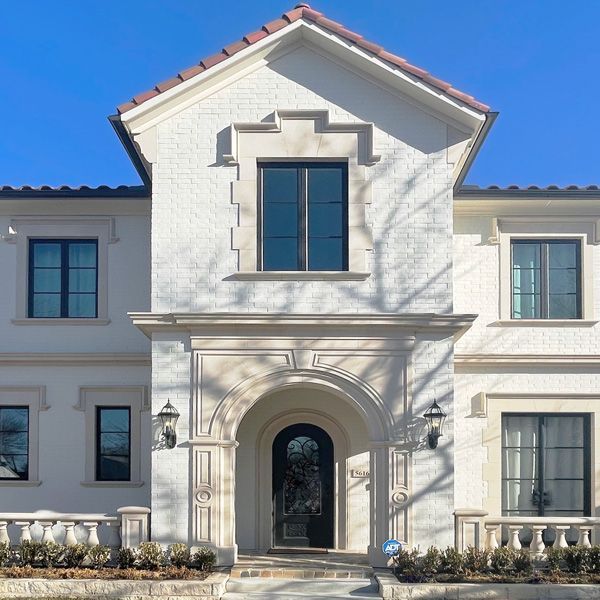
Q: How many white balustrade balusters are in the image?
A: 11